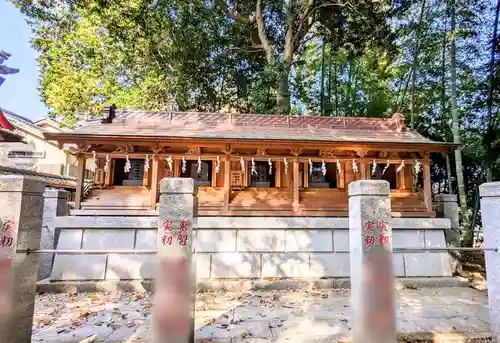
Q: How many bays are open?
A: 5